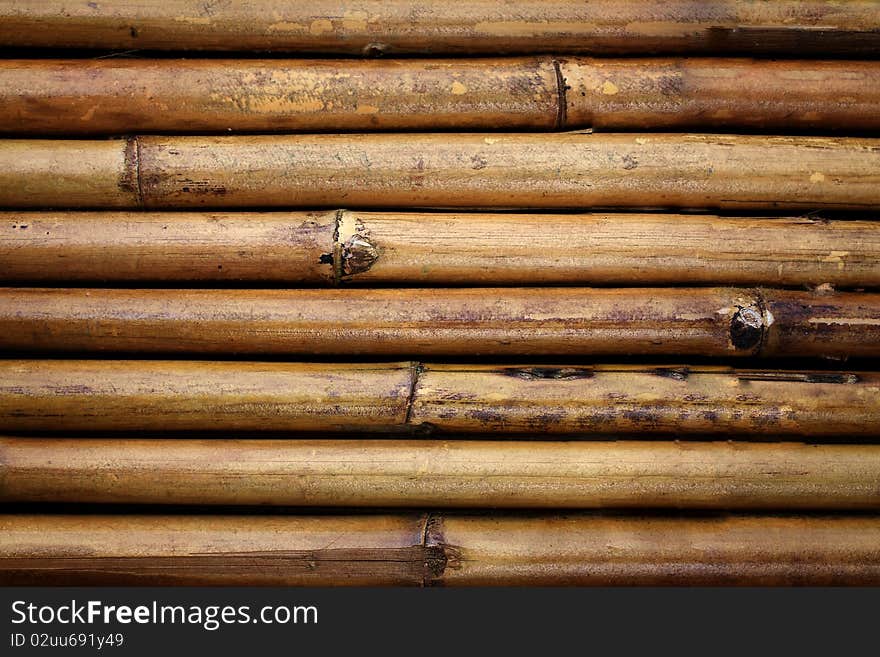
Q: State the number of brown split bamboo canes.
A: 8